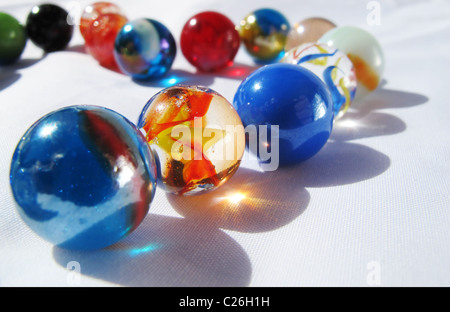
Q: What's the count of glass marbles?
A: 13